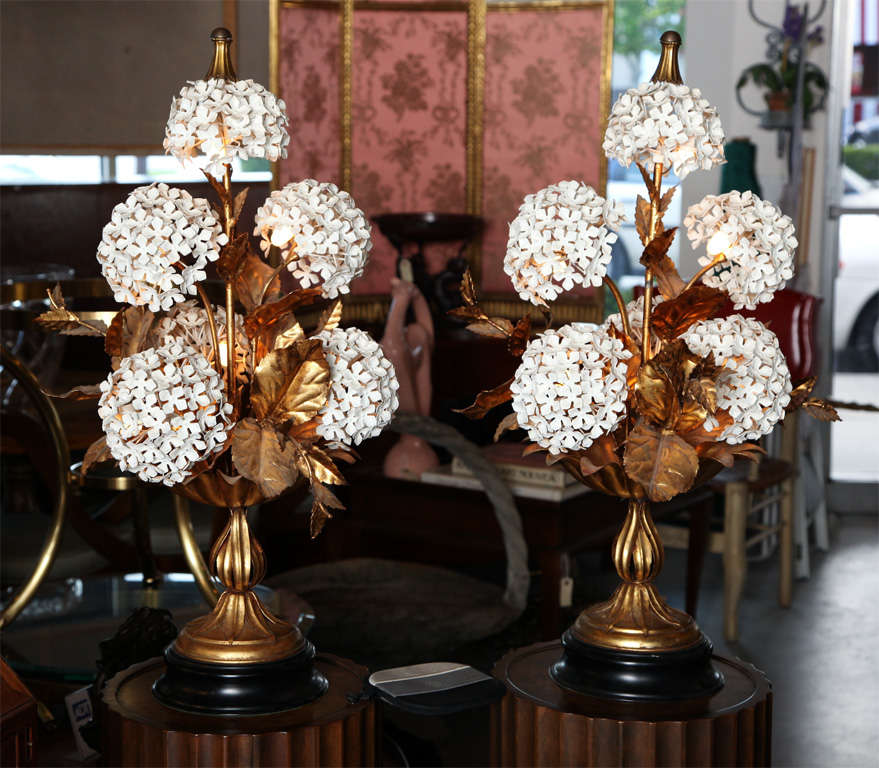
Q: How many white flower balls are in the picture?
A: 12